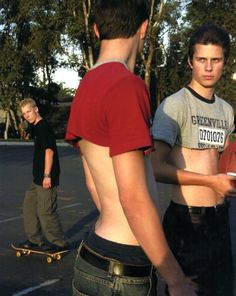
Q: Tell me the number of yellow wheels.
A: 4